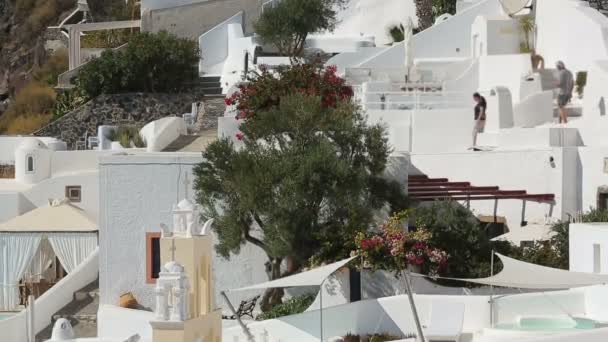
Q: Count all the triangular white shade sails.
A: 2